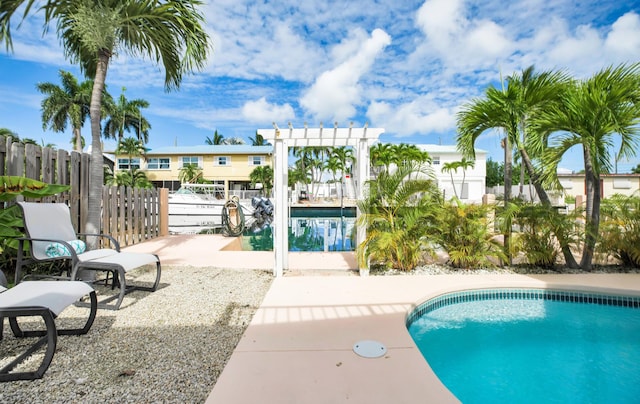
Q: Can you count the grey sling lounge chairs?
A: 2